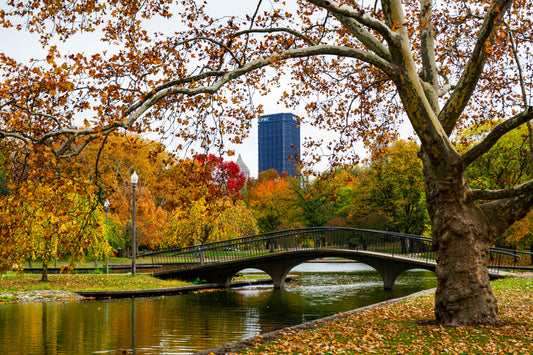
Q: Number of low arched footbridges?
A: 1